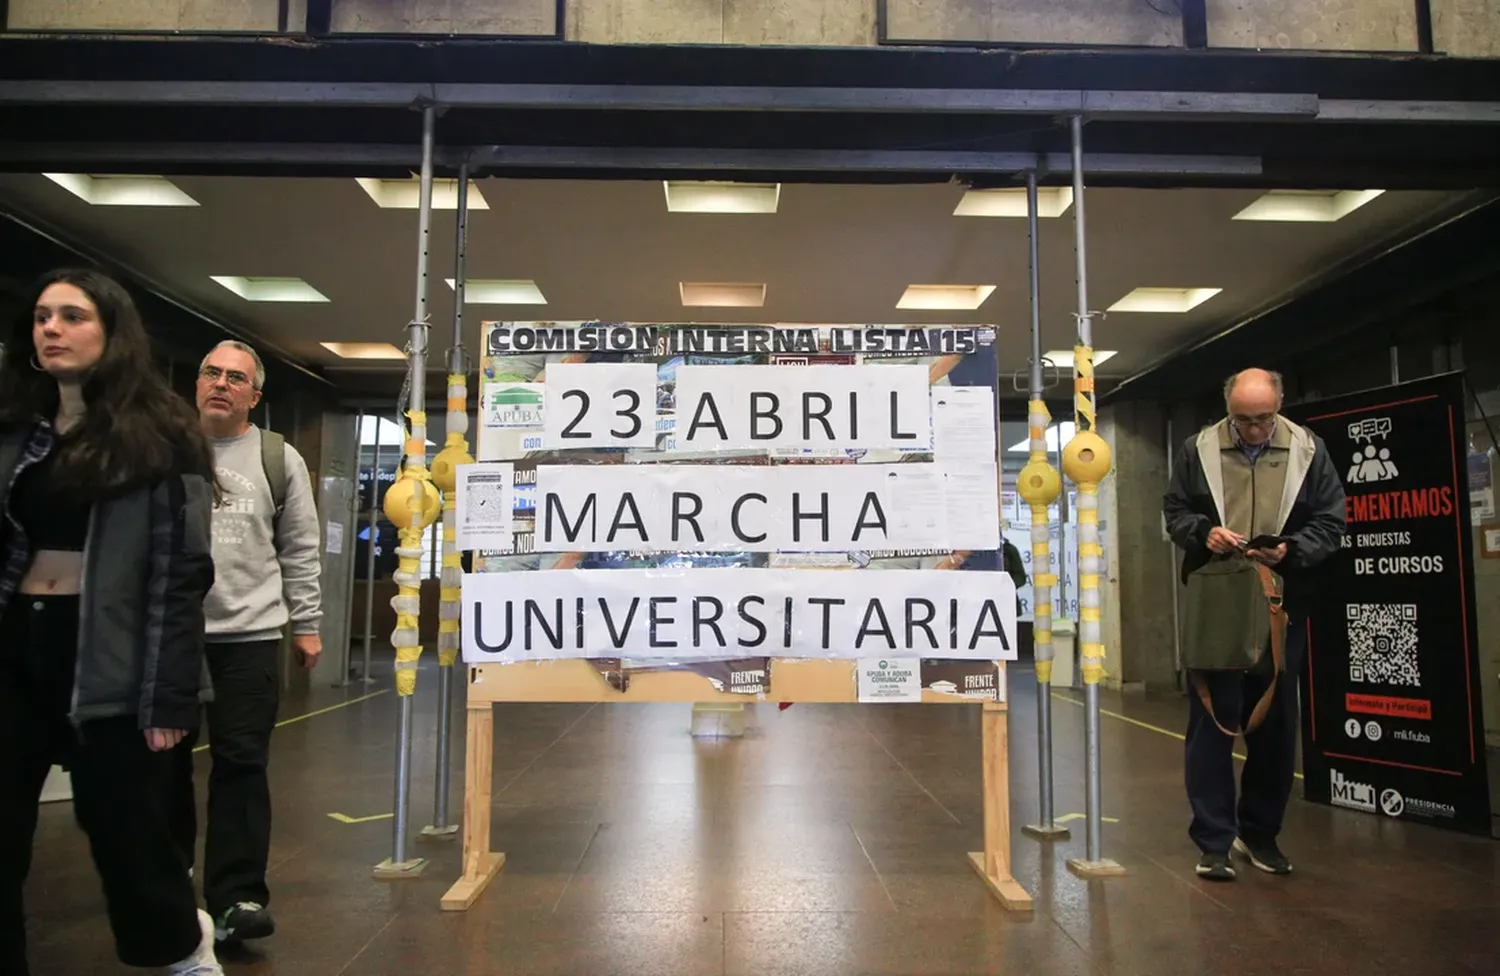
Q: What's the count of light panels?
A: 12